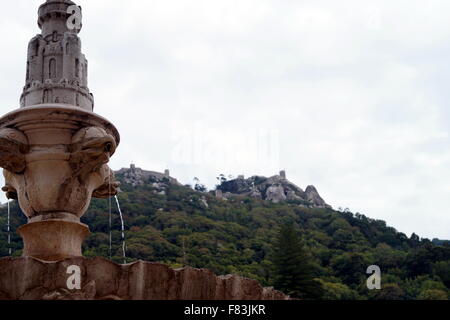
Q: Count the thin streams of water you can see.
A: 3